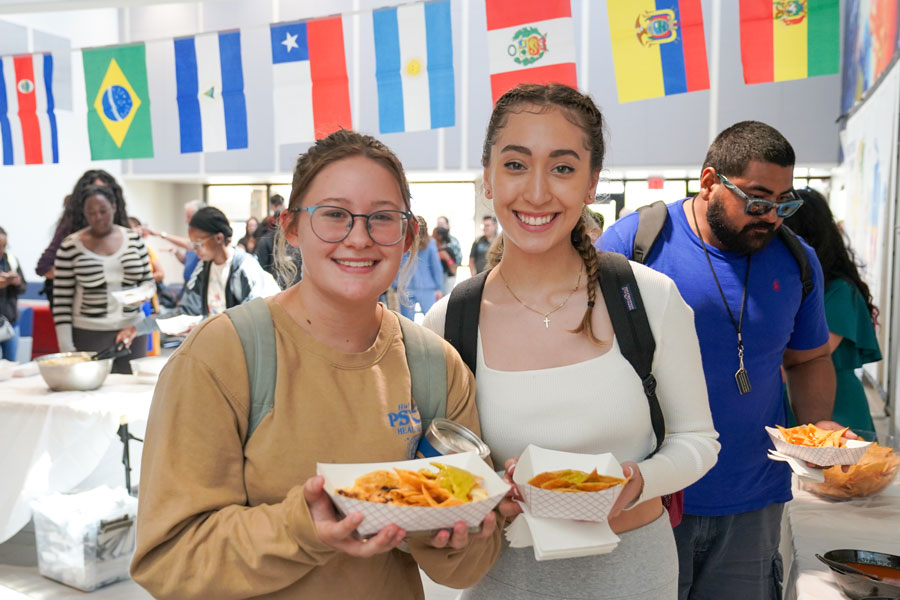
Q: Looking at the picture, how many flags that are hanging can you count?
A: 8